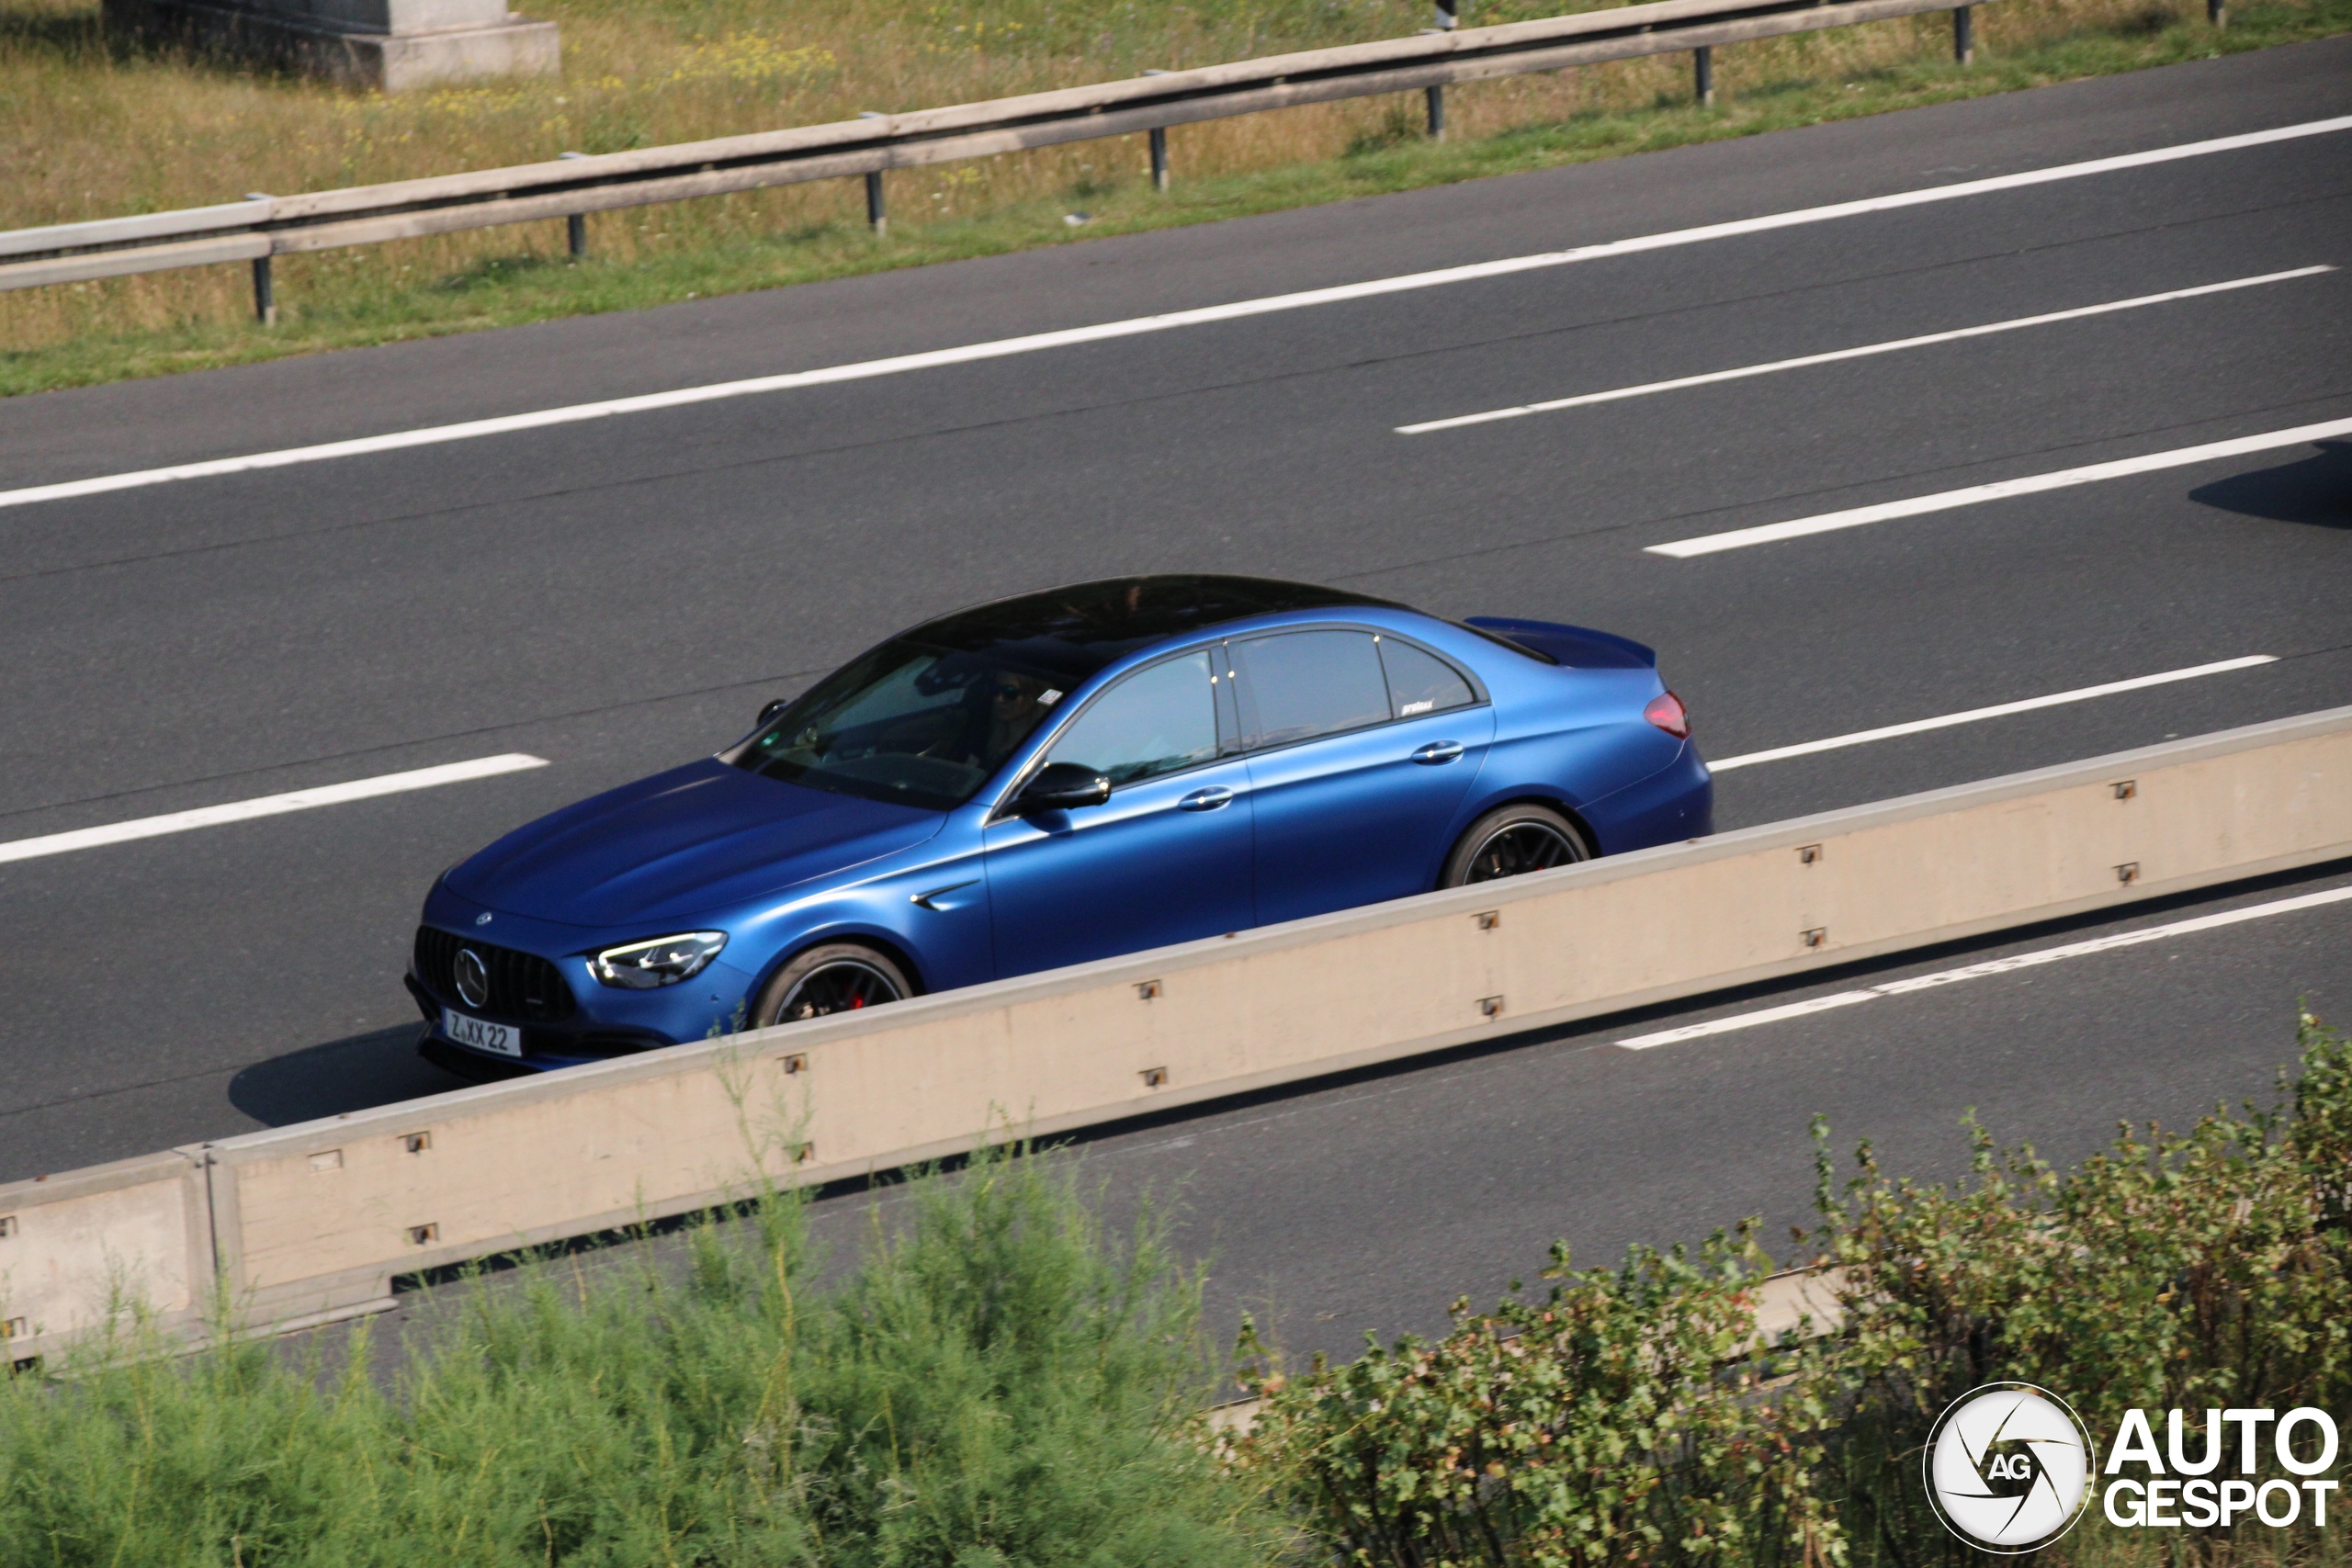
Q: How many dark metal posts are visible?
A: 8